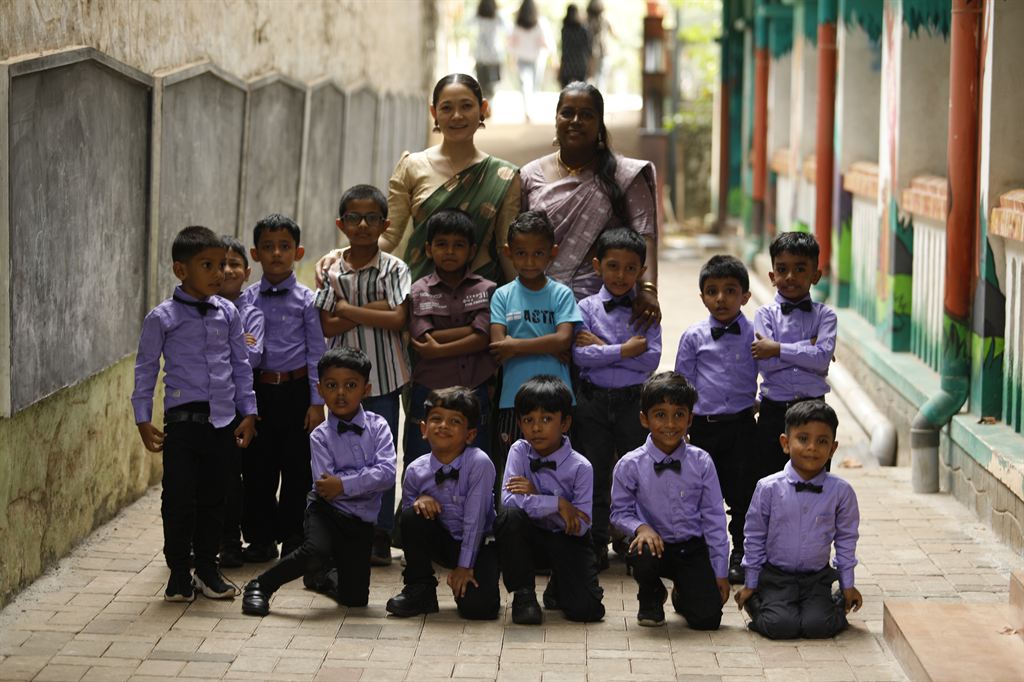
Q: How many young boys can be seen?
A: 14